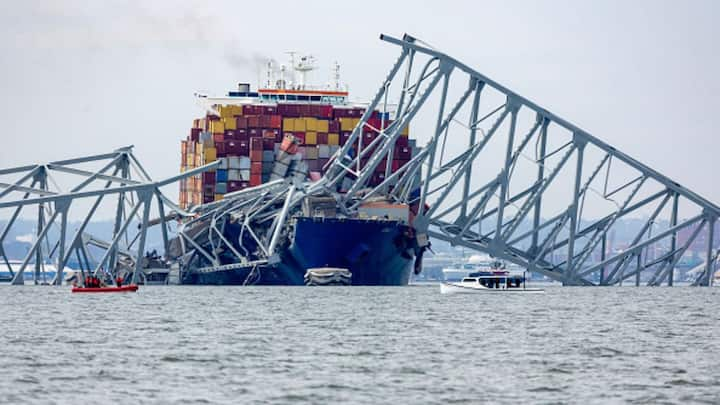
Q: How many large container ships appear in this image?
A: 1